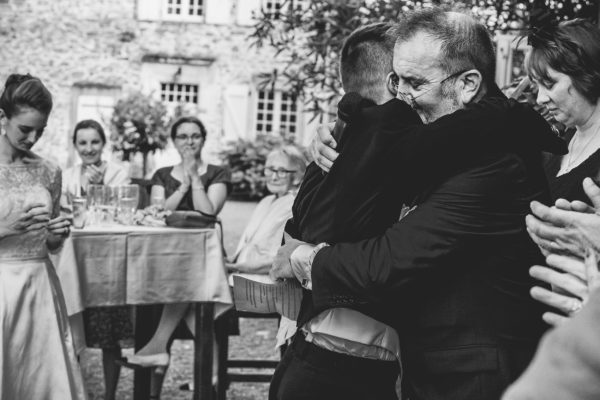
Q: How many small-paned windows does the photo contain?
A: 4